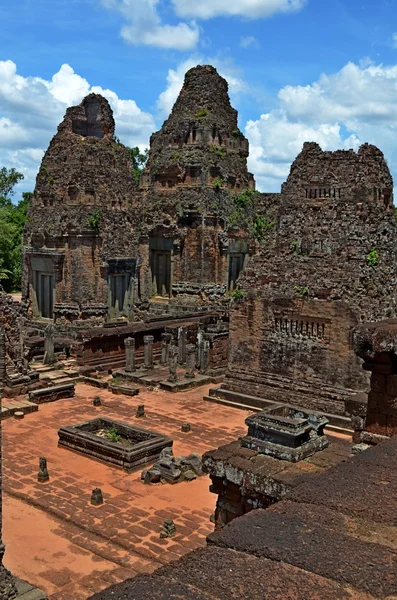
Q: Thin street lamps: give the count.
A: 0